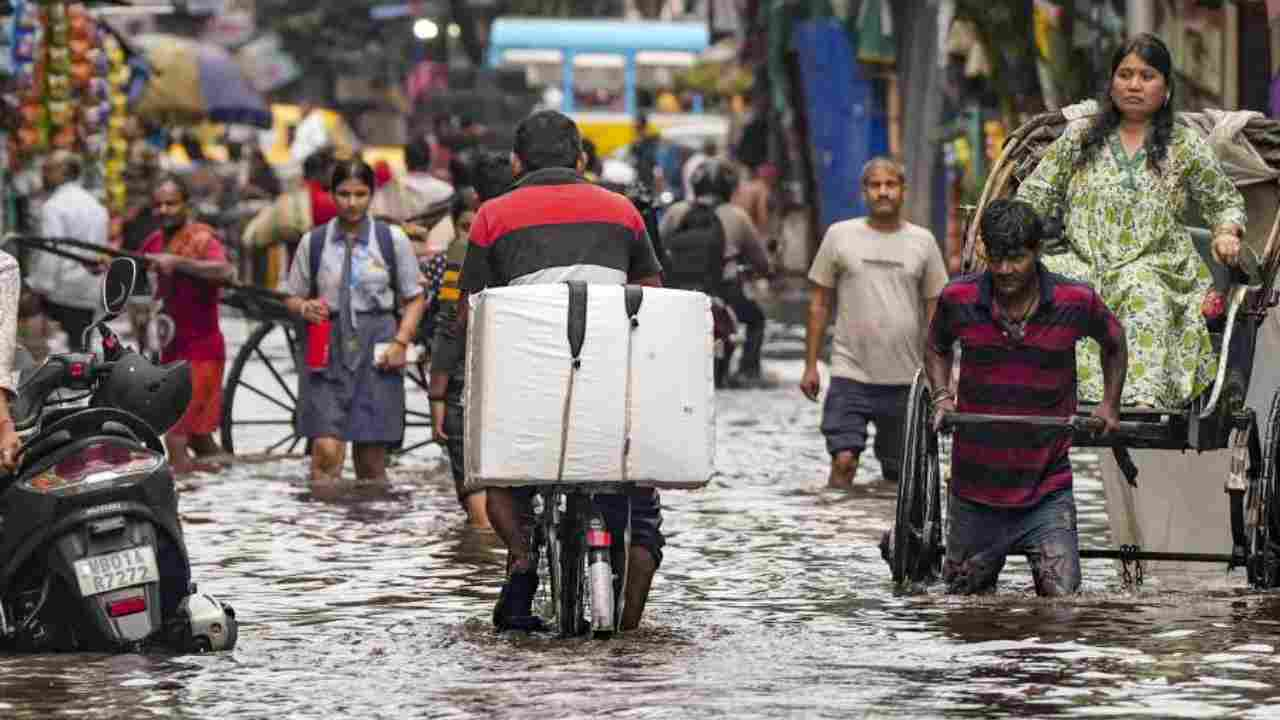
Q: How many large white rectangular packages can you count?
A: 1